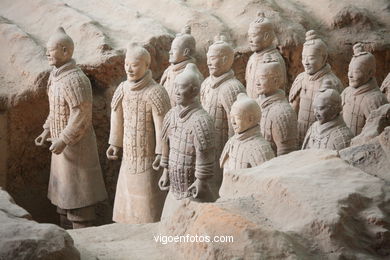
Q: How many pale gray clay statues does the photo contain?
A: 11